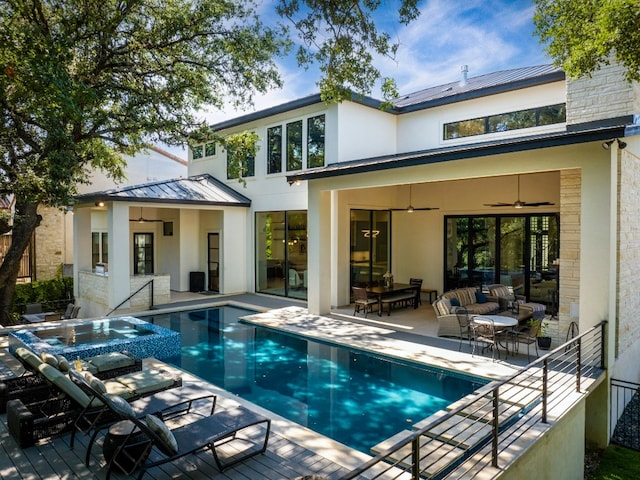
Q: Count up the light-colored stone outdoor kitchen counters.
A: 1